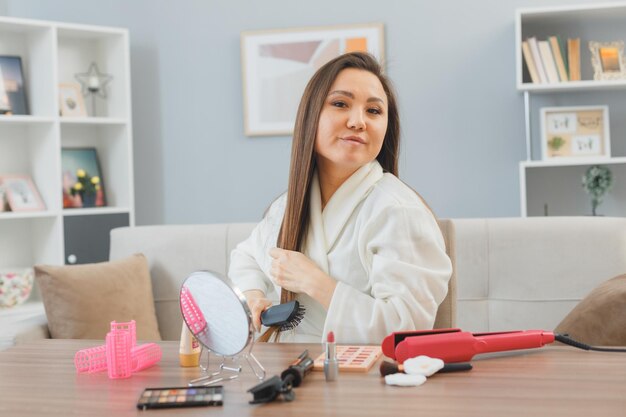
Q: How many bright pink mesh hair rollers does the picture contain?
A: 4